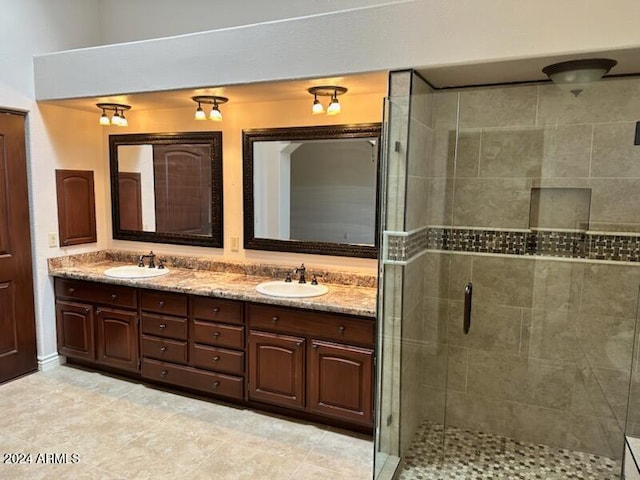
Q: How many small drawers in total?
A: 6